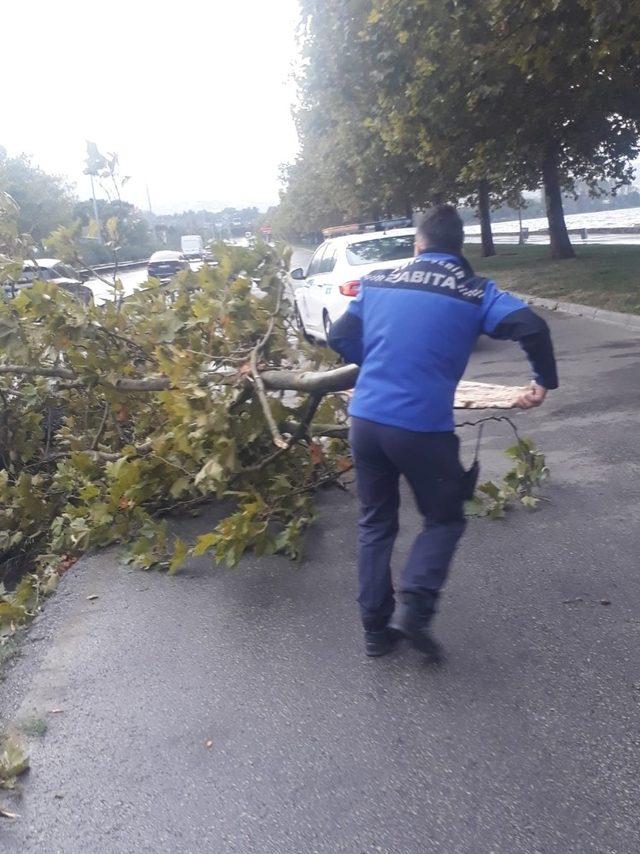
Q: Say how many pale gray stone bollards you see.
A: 0